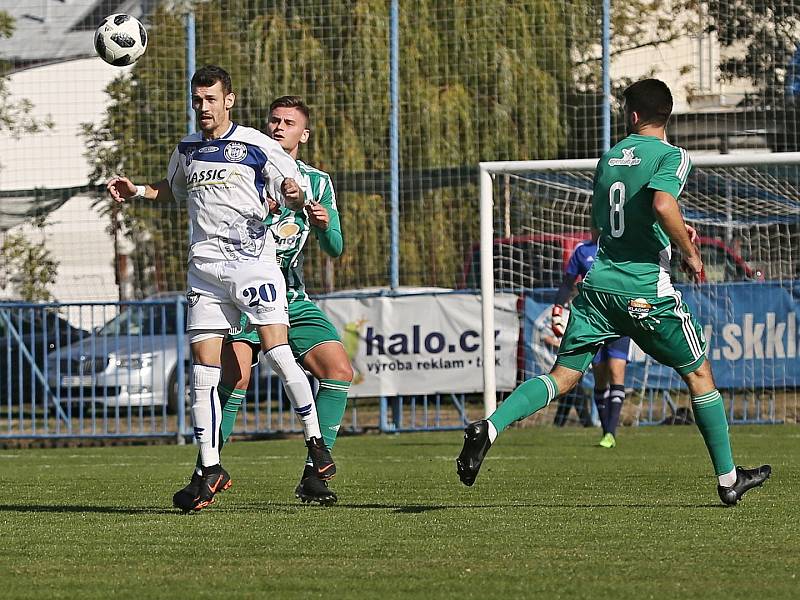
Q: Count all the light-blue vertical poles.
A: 3